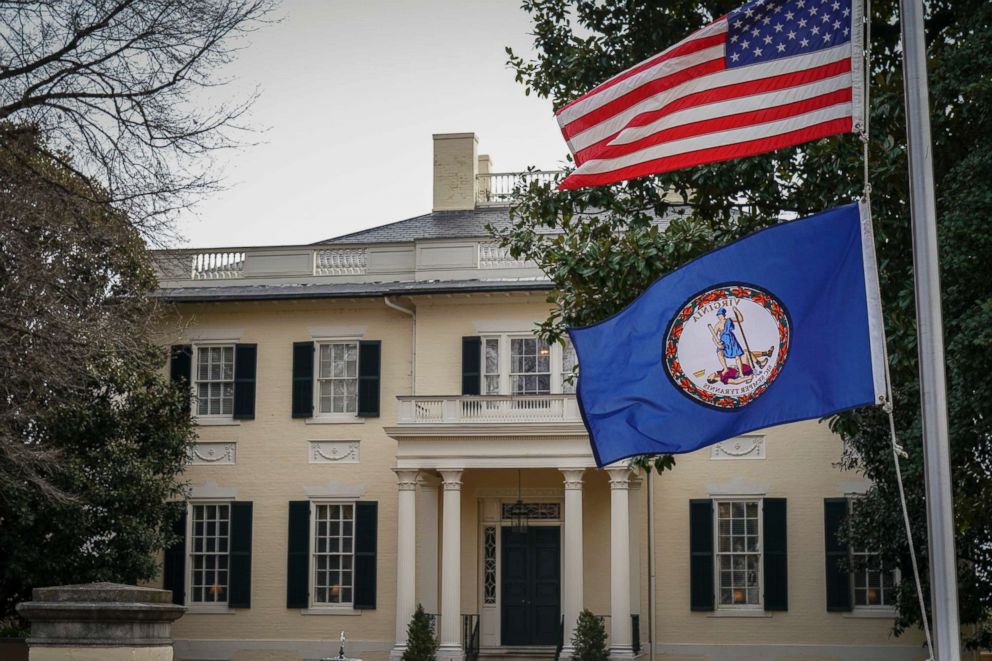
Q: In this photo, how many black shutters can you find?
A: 12